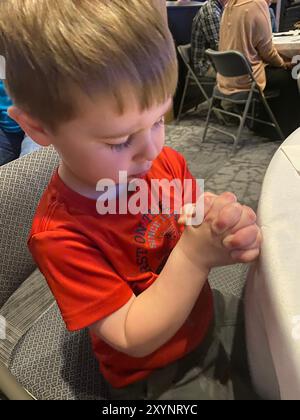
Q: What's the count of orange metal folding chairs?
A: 0